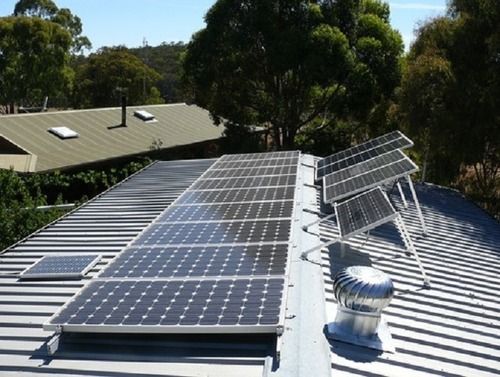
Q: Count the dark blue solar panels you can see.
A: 13